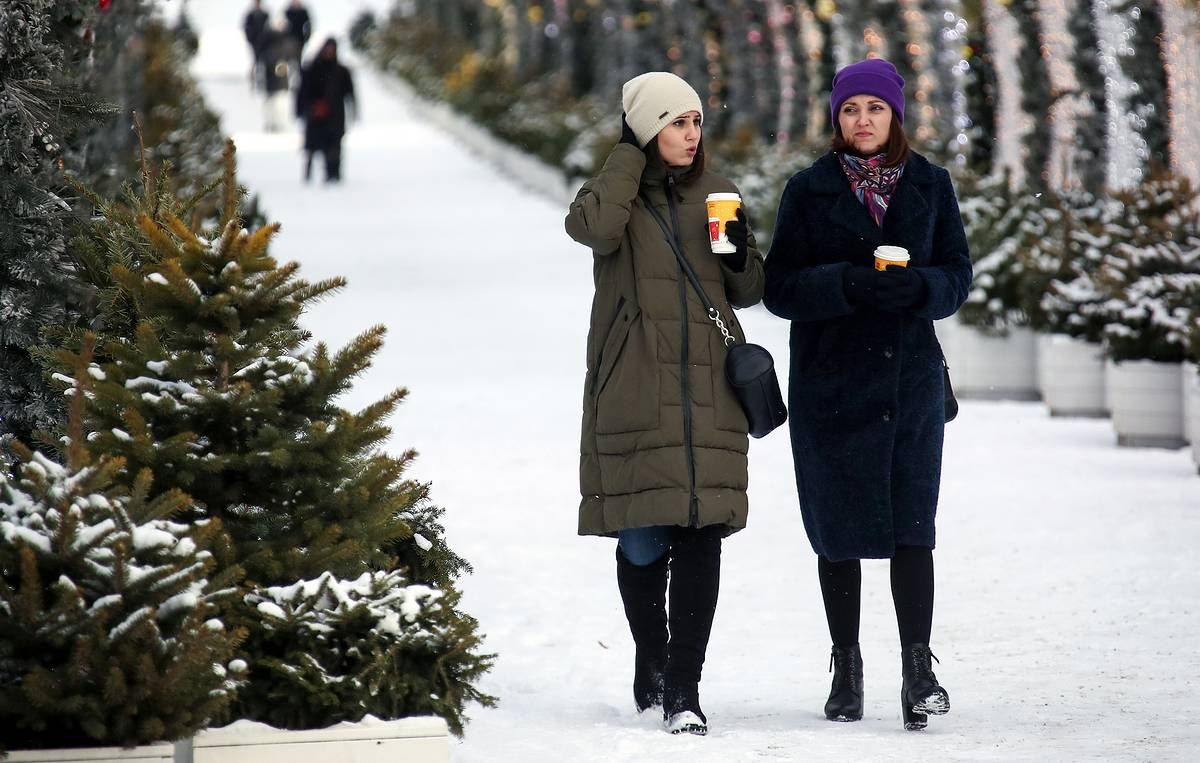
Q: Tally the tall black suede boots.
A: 2